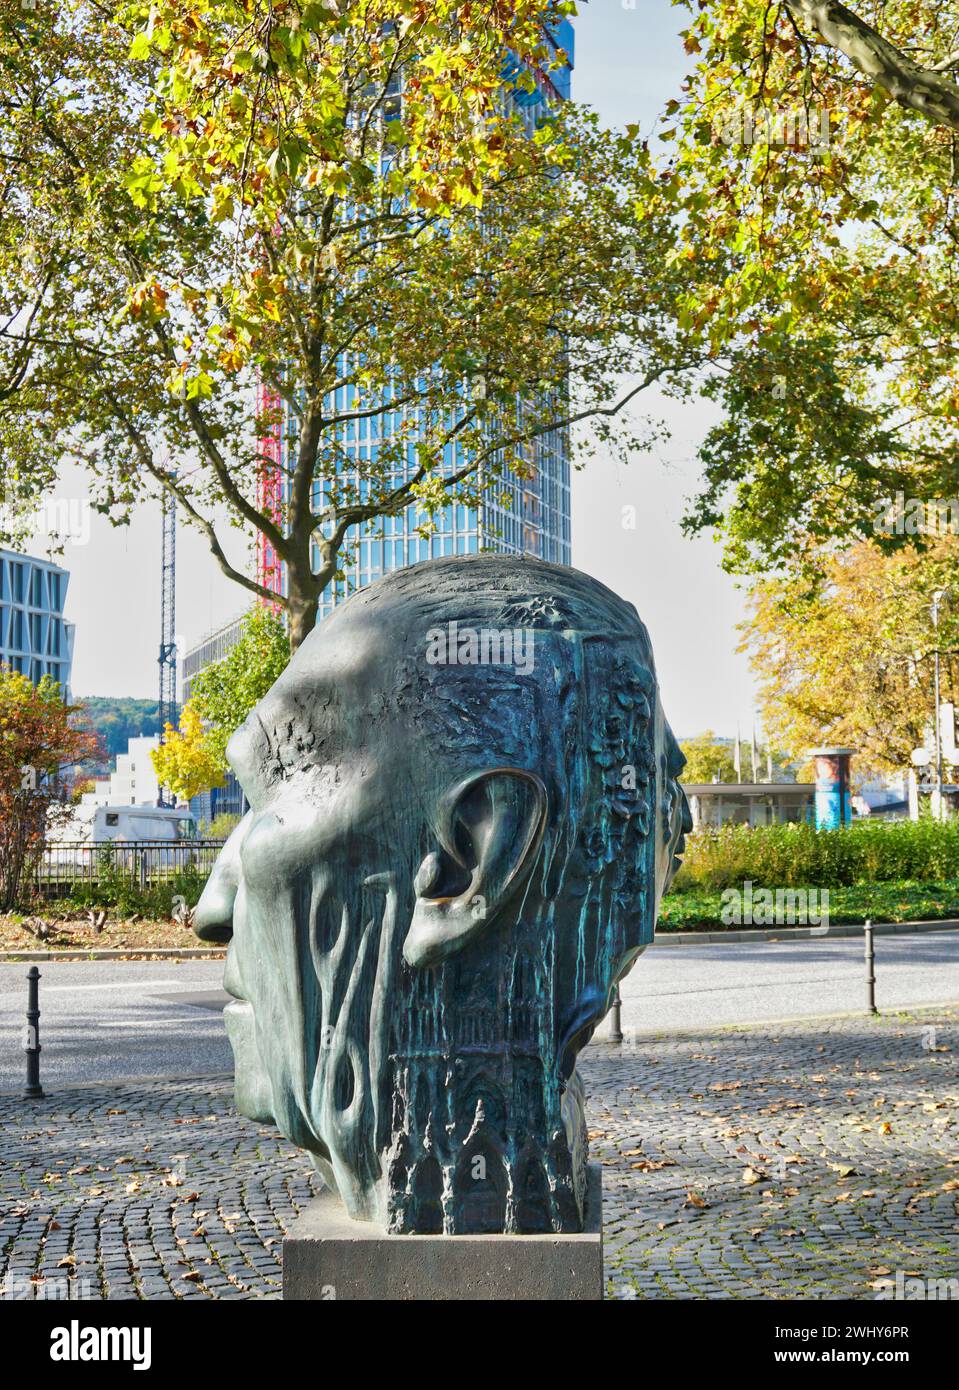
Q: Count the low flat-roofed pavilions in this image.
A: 1